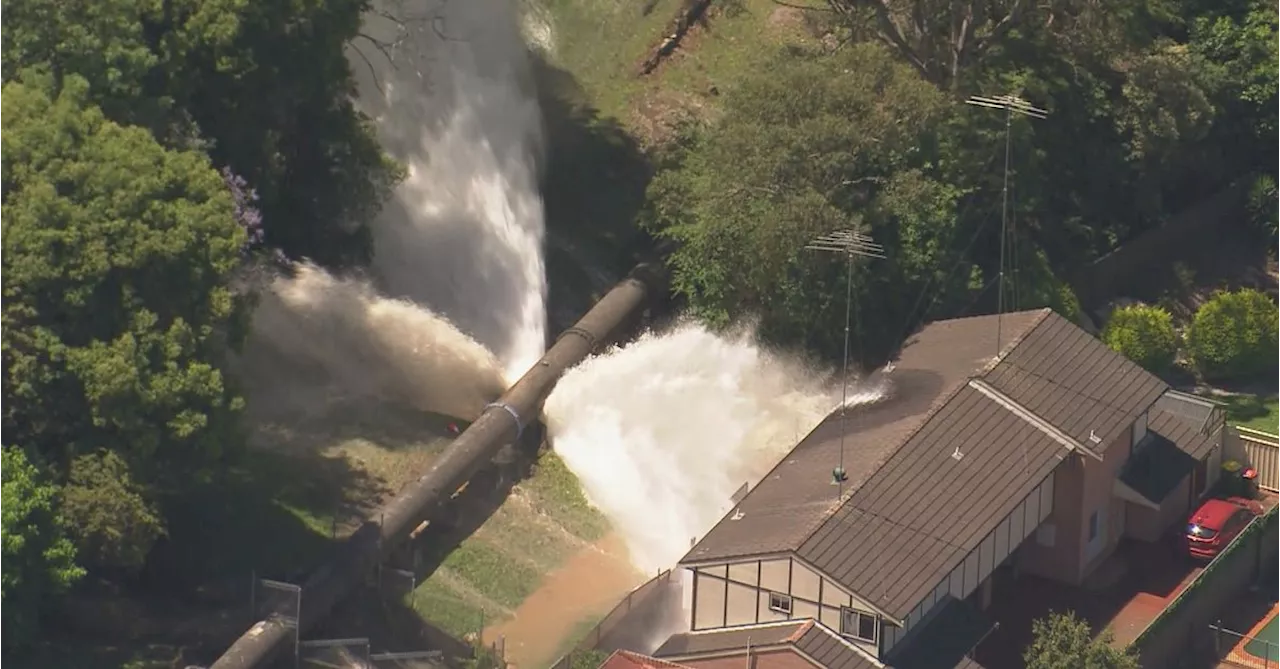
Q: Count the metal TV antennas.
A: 2